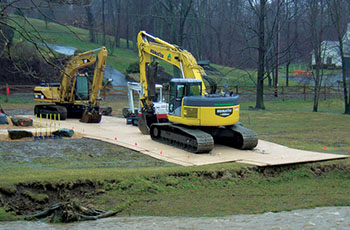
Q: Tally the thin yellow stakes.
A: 6